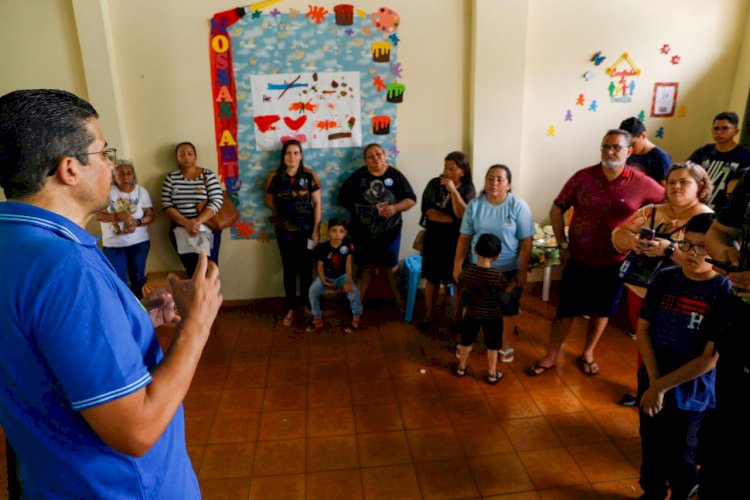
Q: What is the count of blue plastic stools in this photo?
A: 1